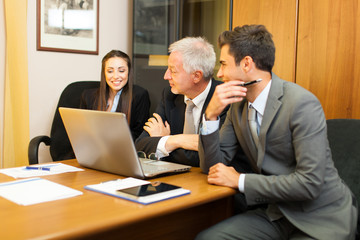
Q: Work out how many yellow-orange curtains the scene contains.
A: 1